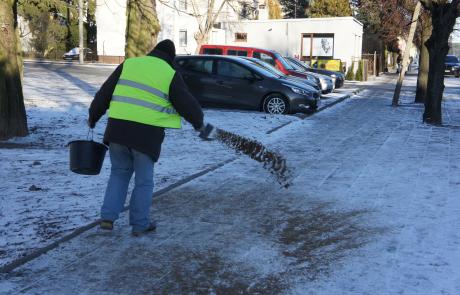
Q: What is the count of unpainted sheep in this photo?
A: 0